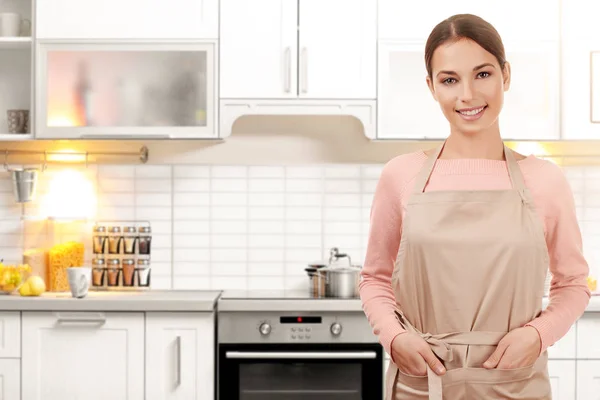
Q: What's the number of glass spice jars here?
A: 8